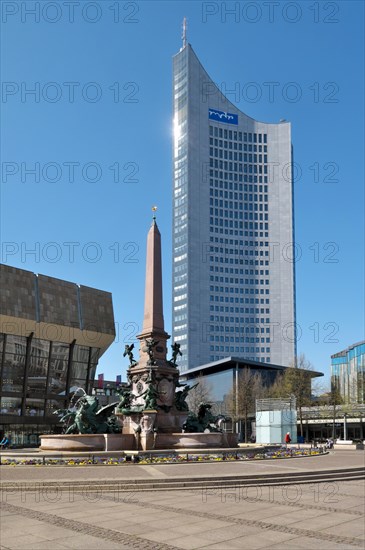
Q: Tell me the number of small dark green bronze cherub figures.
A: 3